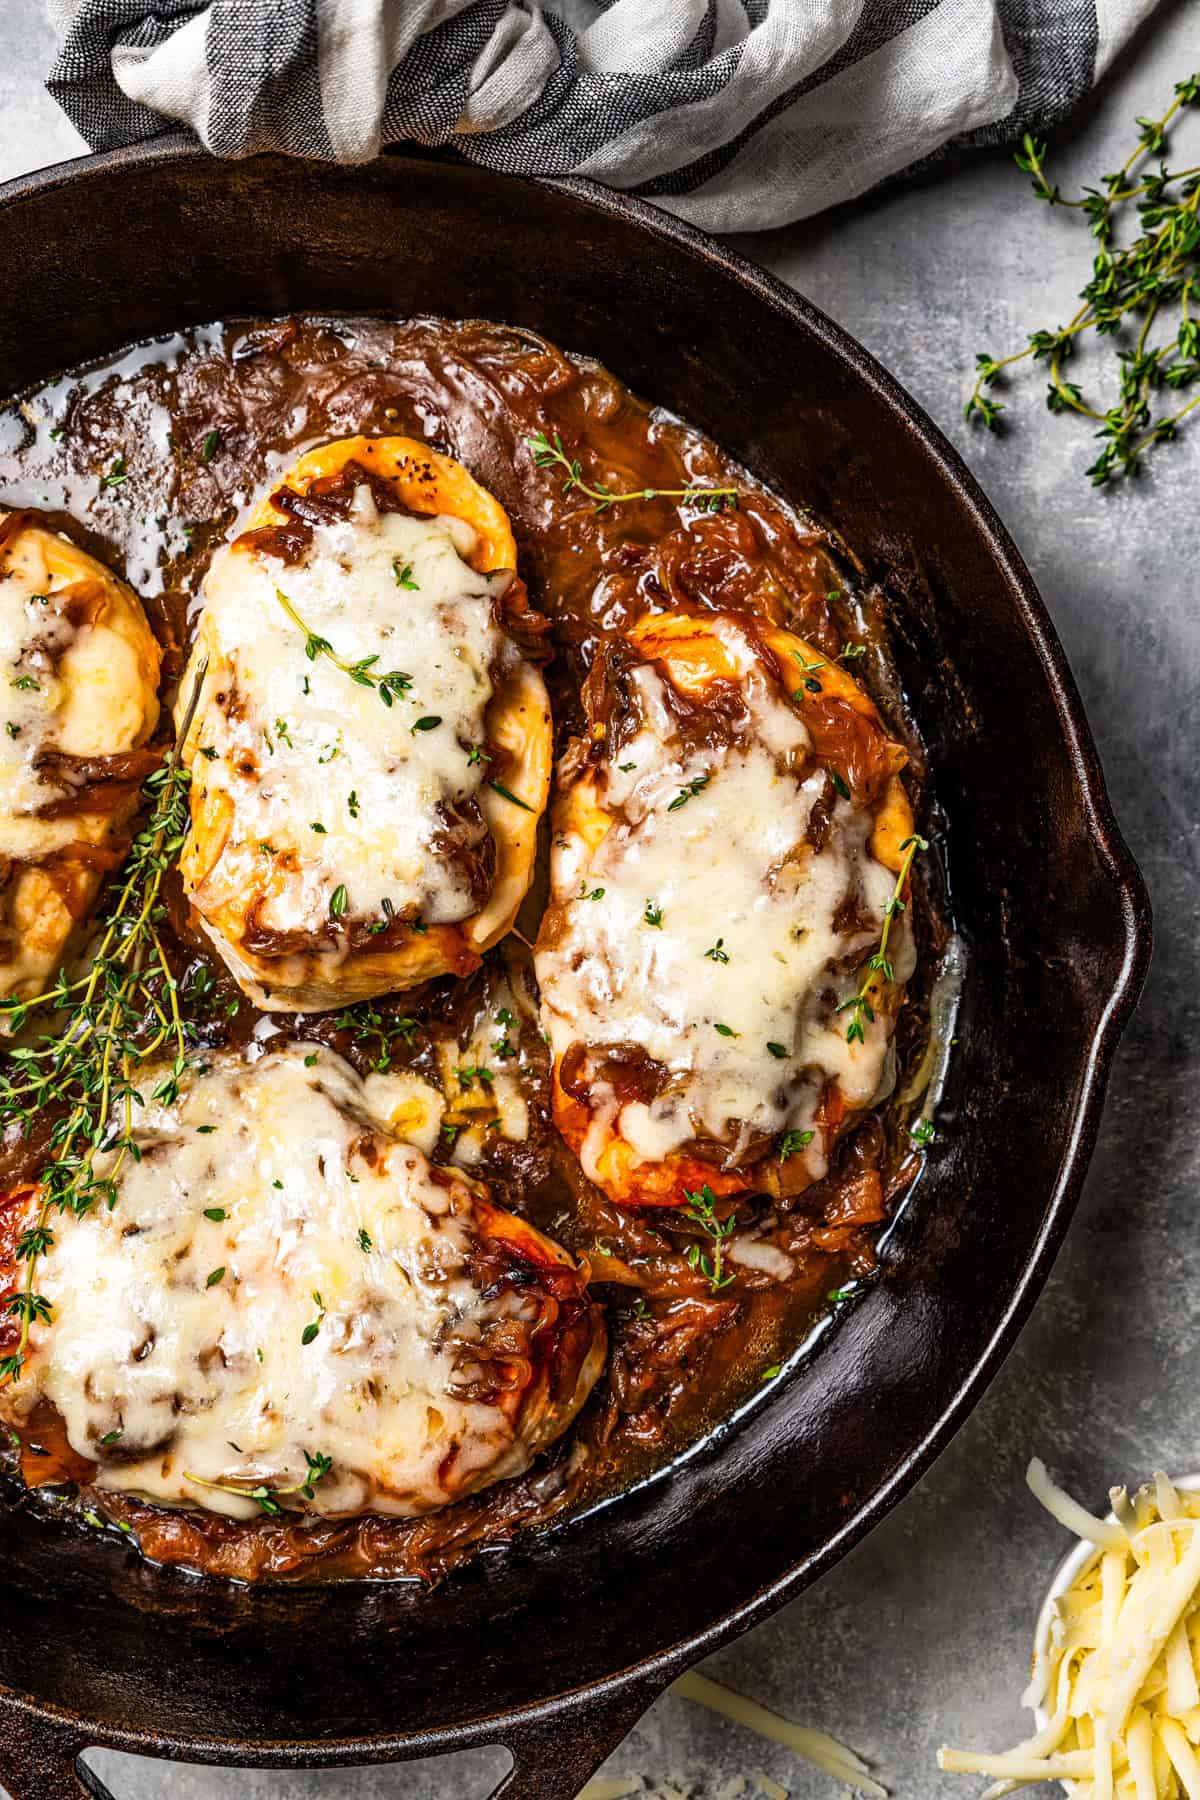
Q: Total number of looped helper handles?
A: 1